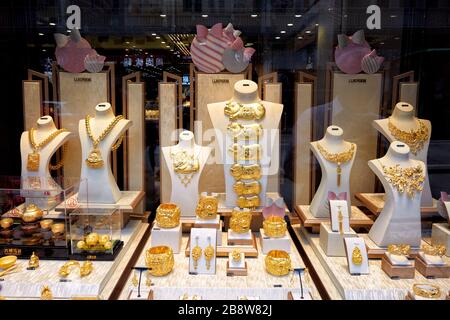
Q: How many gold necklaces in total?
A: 7